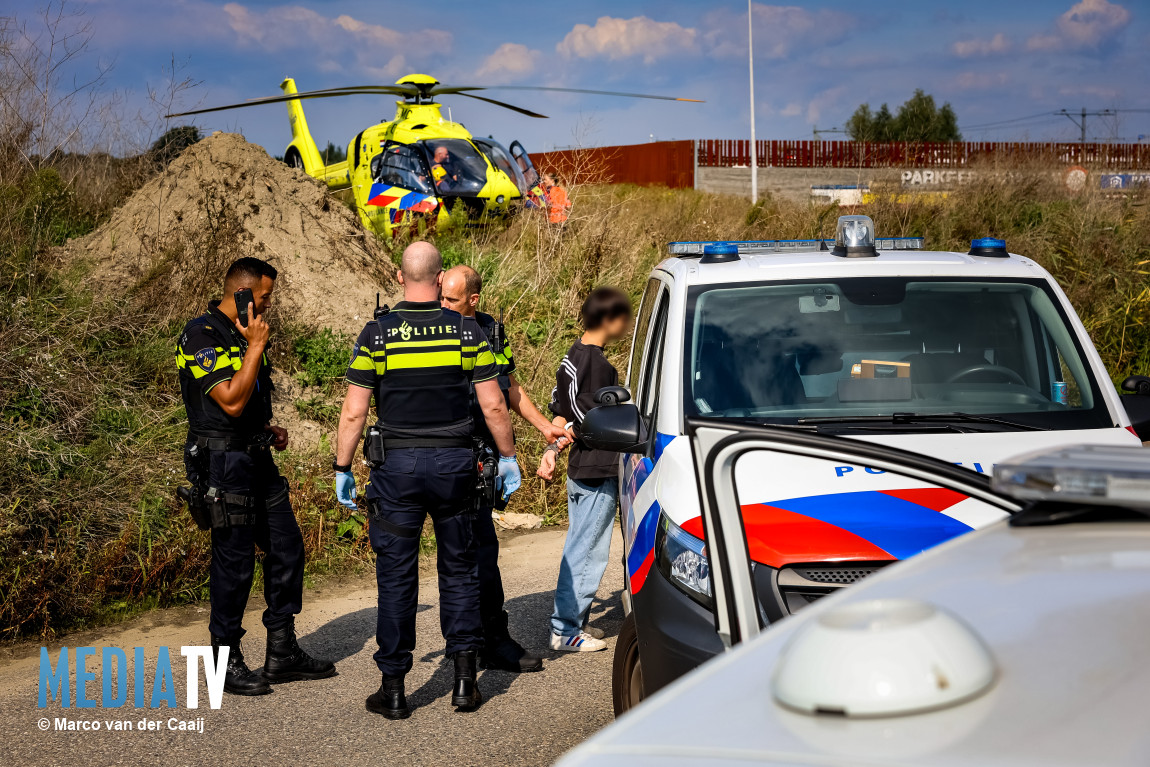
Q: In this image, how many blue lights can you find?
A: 2